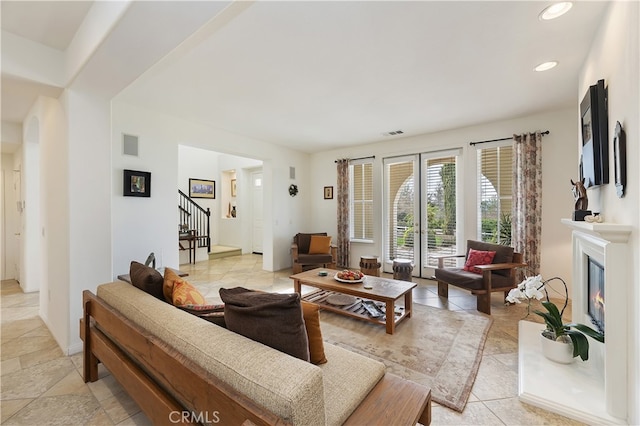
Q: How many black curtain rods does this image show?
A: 2